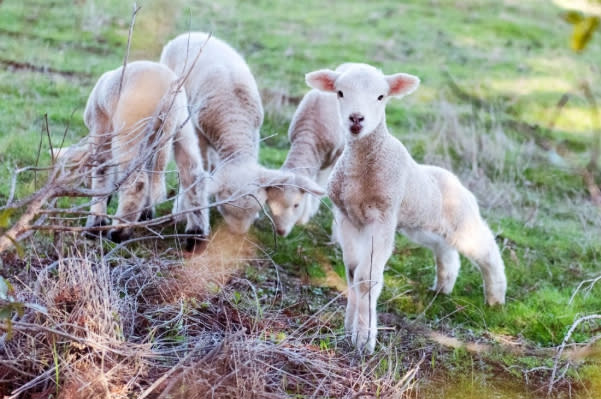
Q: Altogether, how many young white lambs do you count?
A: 4